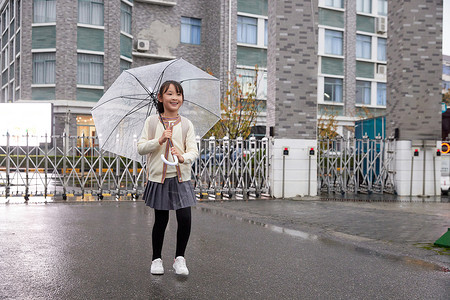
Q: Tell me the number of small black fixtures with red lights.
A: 4